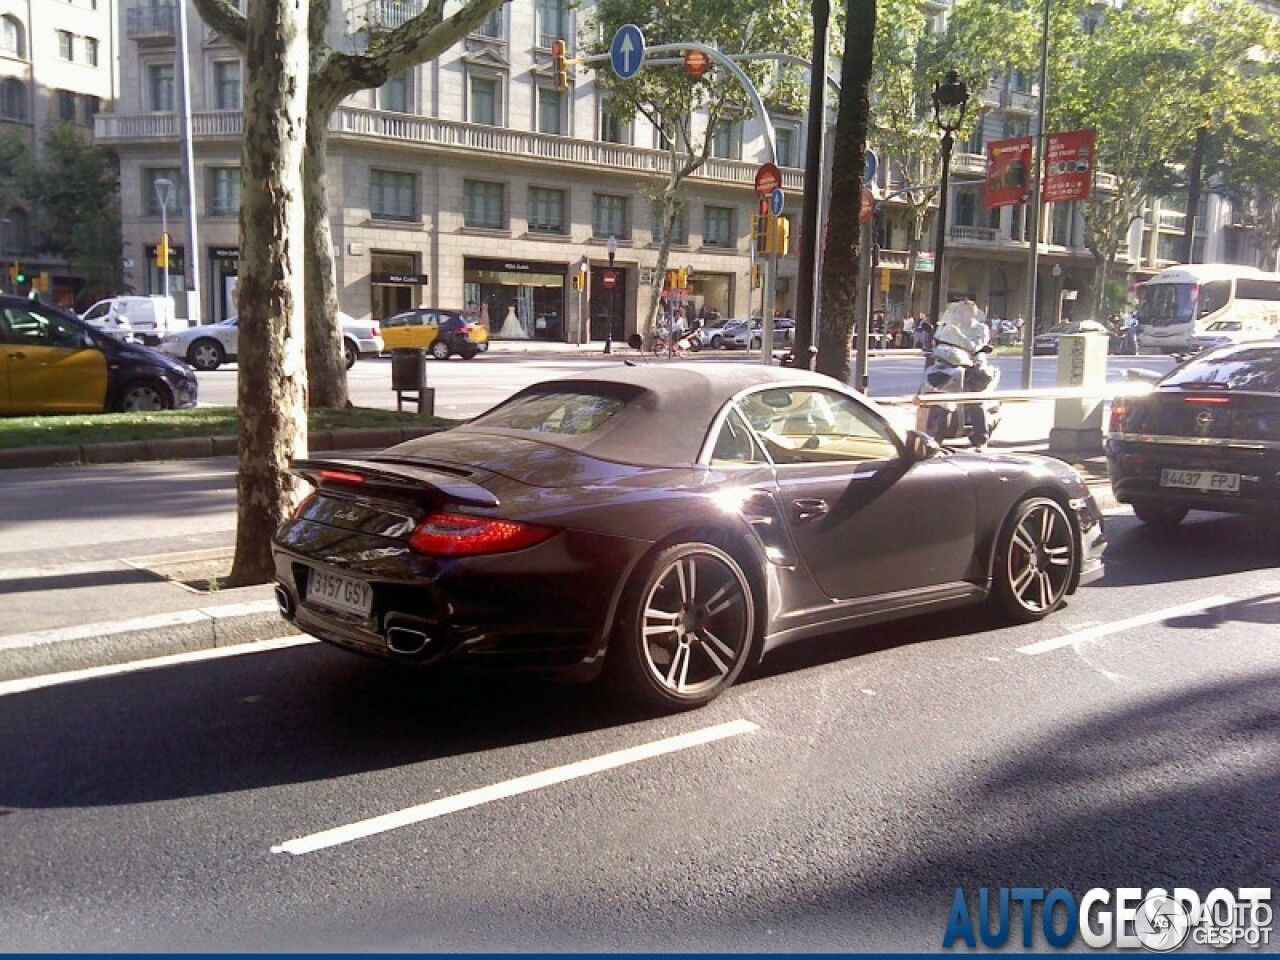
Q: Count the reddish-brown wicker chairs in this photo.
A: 0